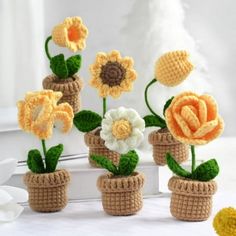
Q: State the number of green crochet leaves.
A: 11